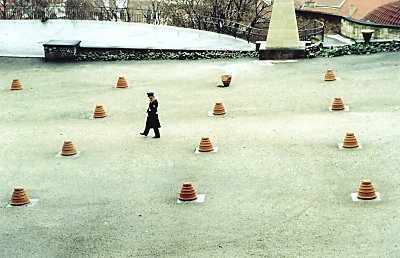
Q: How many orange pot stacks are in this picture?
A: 13